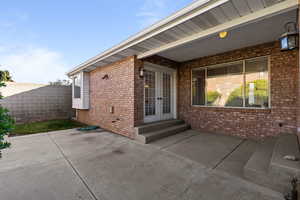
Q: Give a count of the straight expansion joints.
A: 3